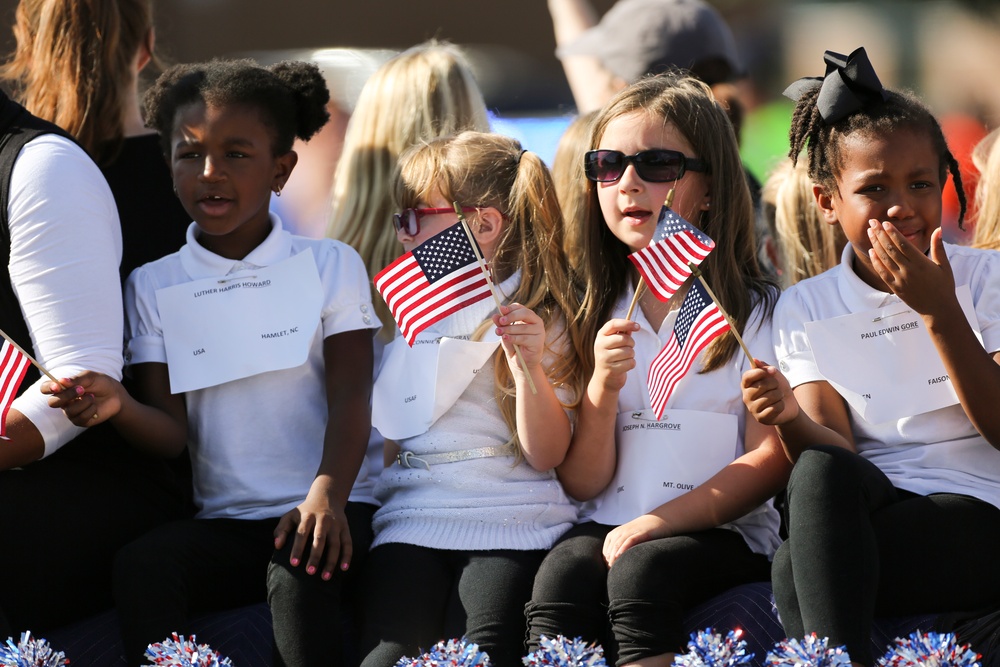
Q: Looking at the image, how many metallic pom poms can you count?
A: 7